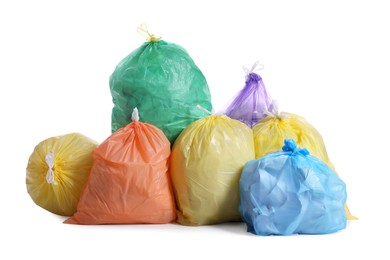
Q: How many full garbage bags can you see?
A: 7